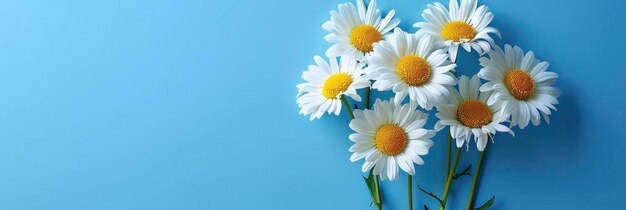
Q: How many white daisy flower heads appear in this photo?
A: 7